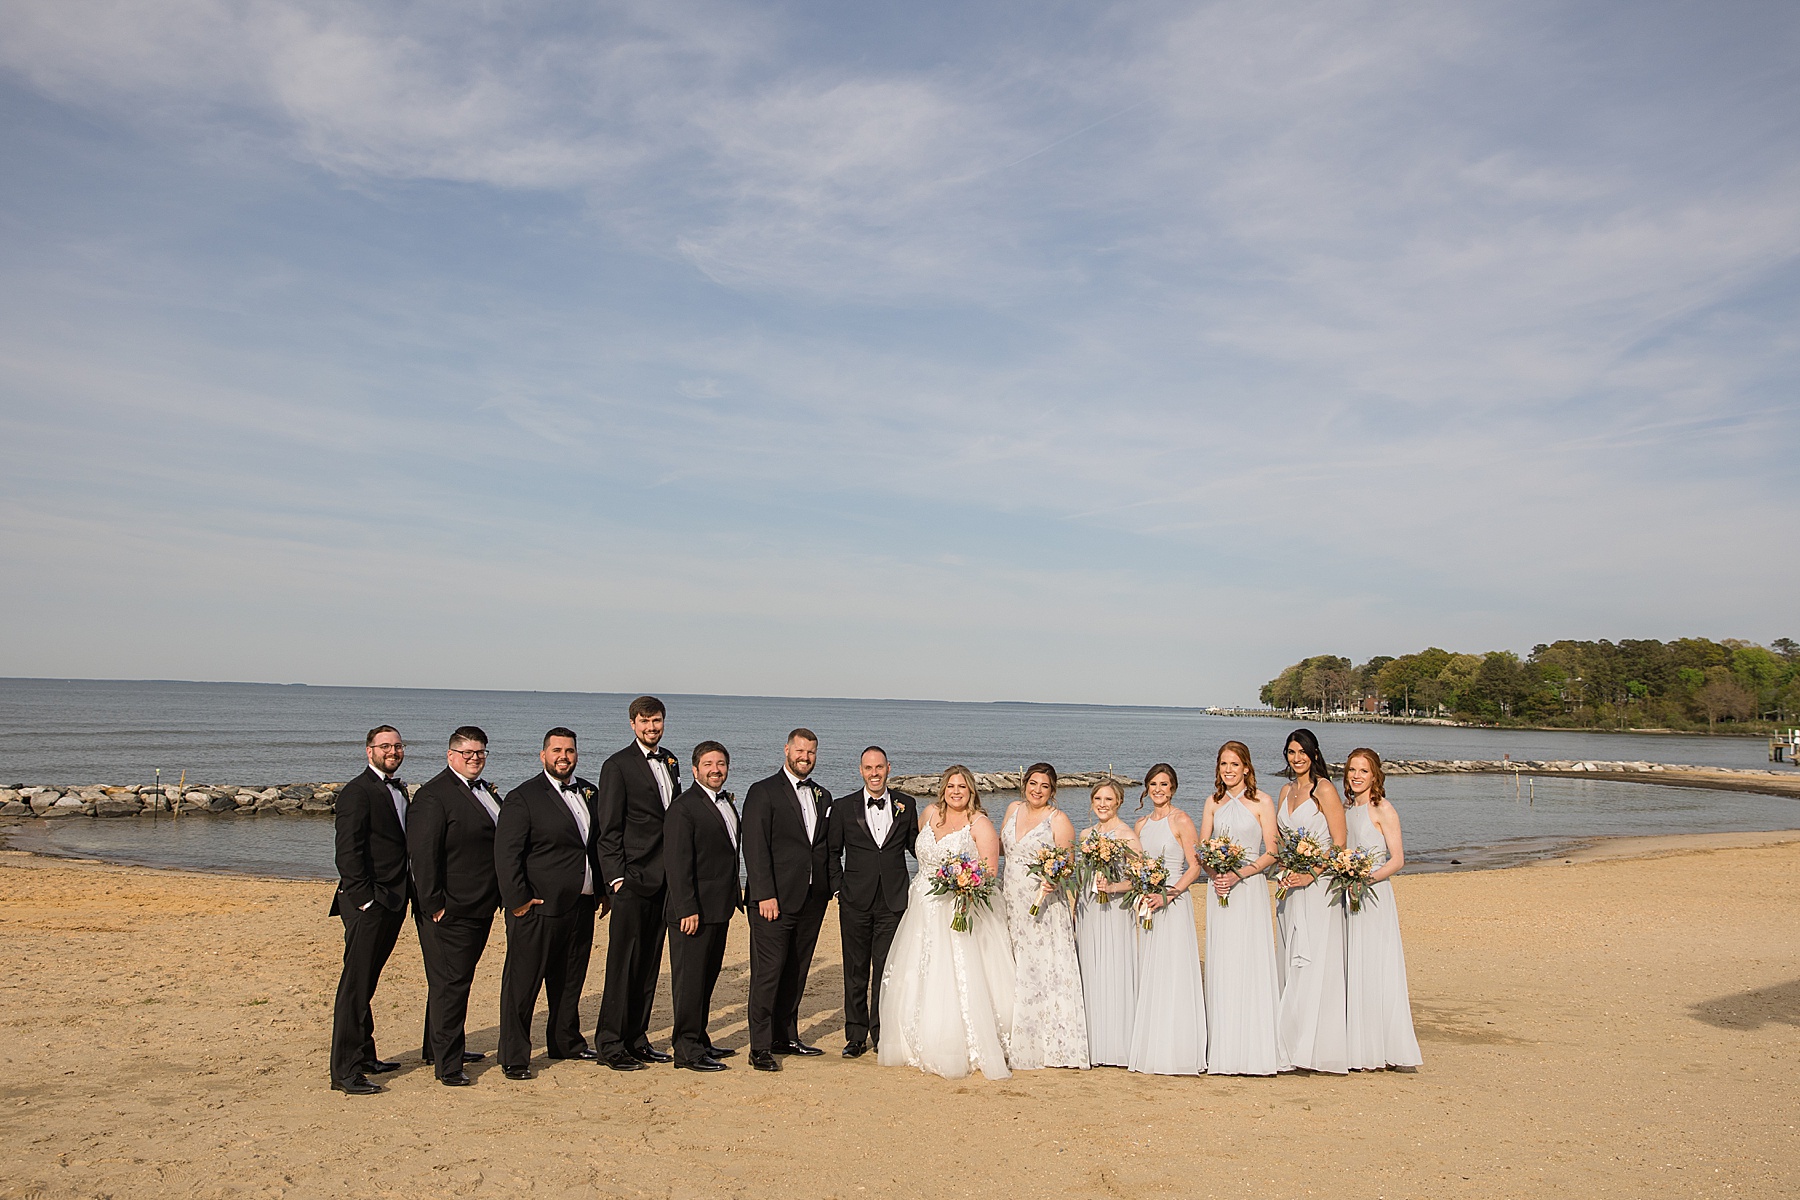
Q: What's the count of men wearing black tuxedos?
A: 7